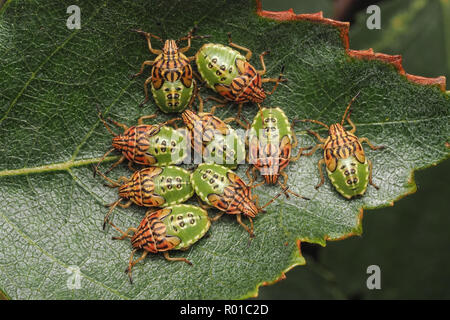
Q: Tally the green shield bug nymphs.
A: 9